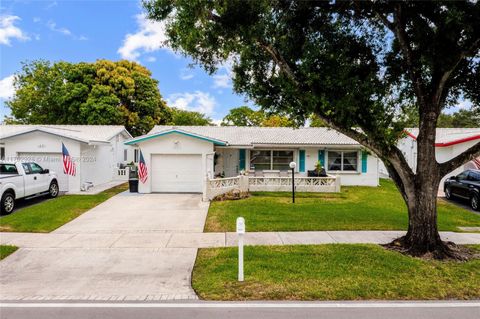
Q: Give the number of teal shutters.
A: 4